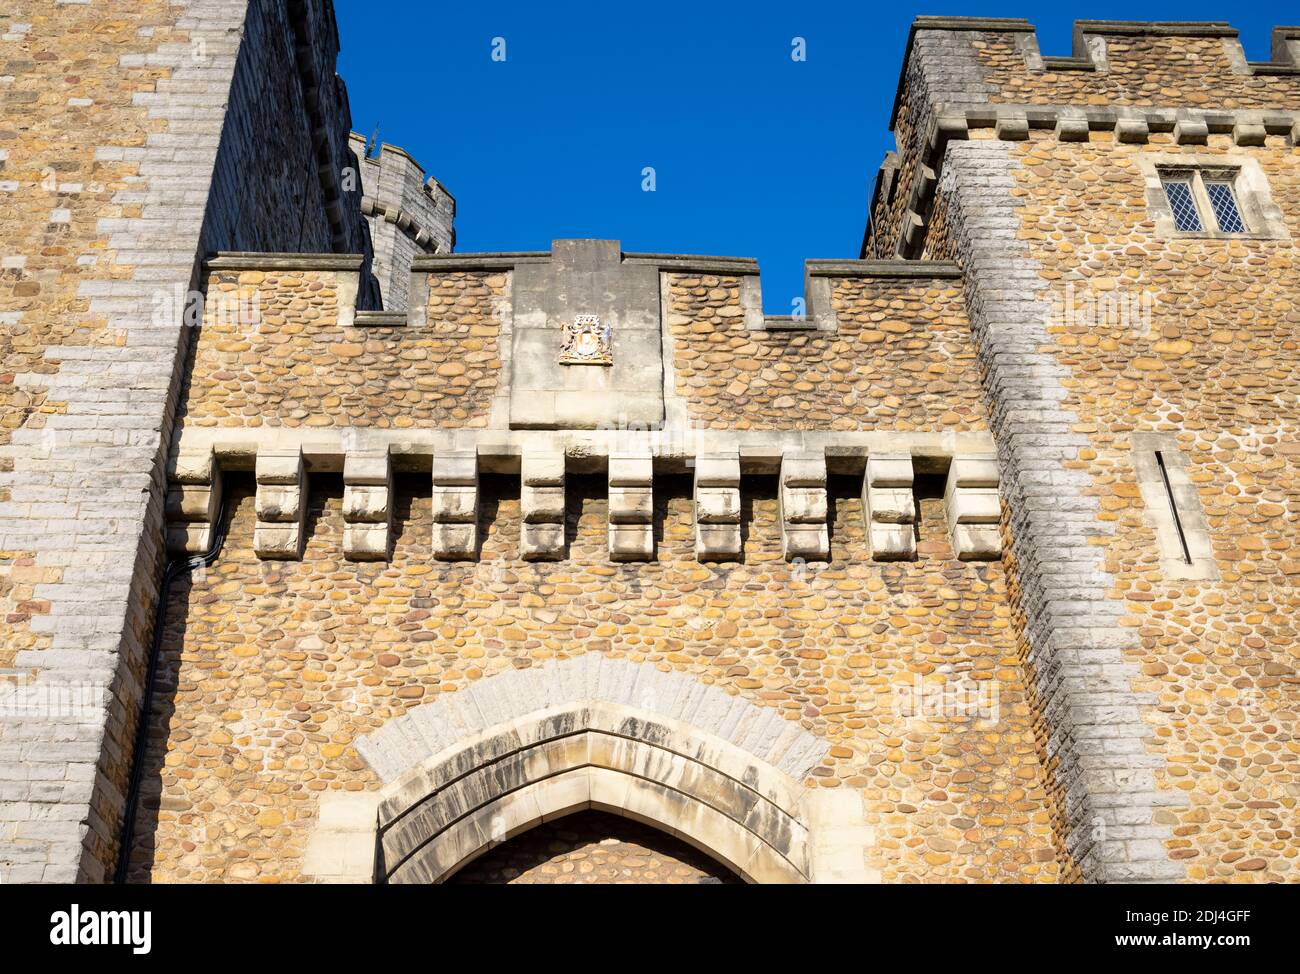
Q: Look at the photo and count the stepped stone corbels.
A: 10